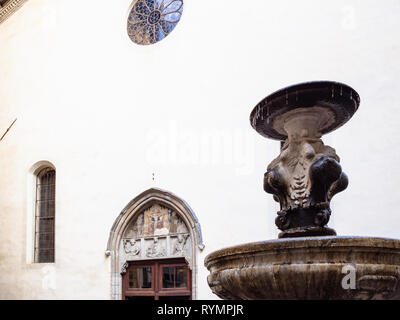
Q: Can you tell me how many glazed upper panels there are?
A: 2